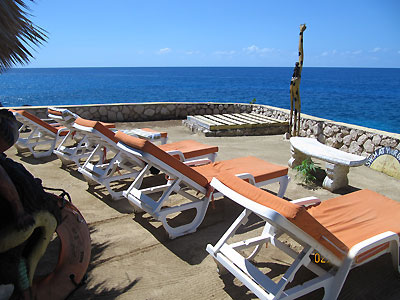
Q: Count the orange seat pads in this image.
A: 5